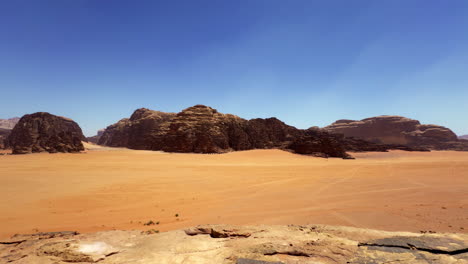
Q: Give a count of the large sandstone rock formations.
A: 3